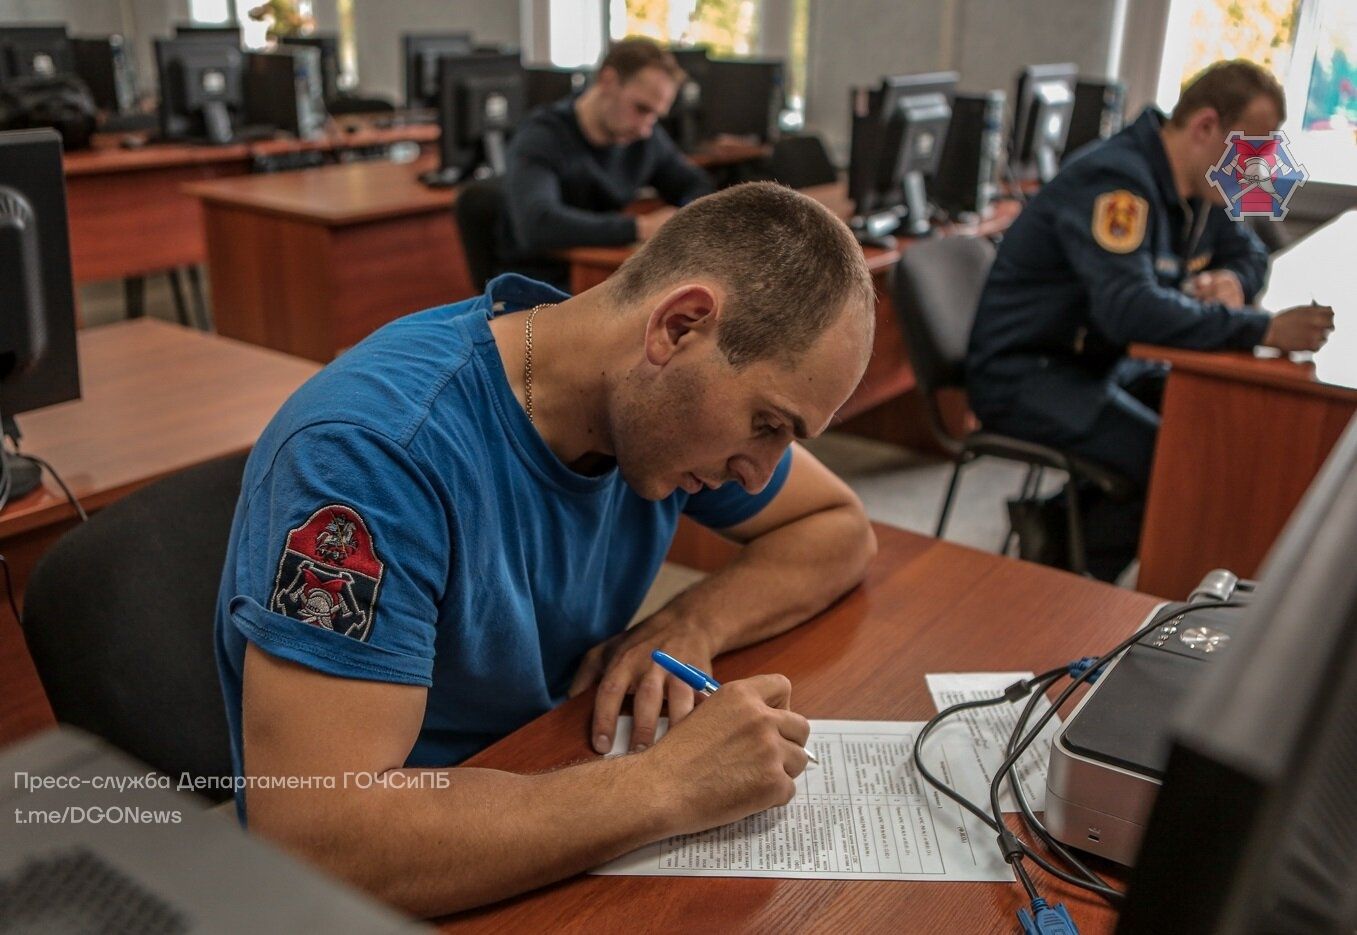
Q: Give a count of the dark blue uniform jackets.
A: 1